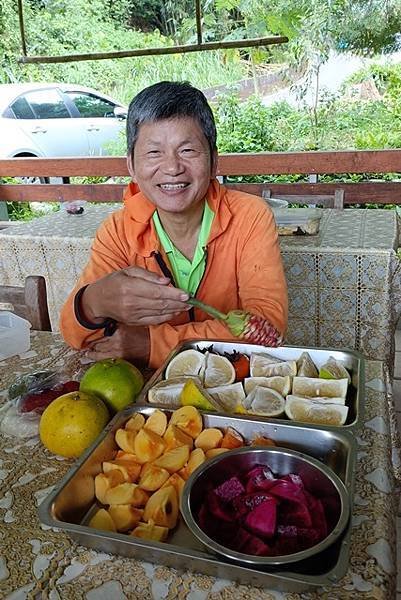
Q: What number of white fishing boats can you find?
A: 0